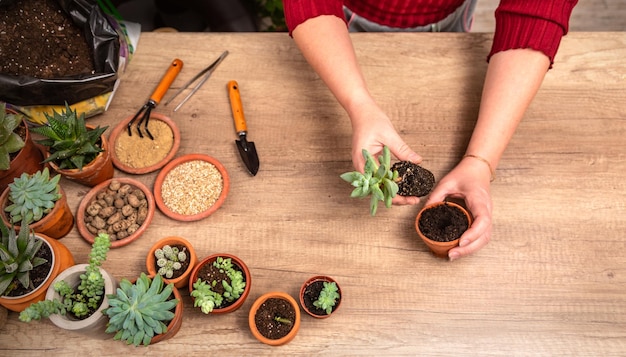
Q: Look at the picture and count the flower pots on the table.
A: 11